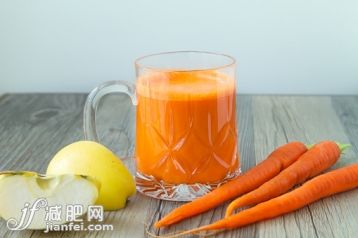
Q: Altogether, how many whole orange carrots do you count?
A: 3